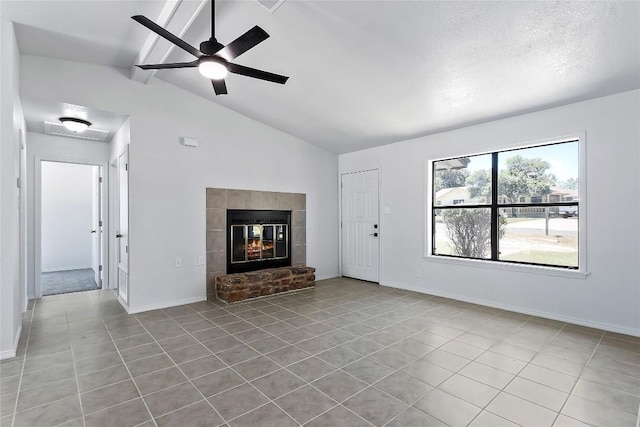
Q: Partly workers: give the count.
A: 0